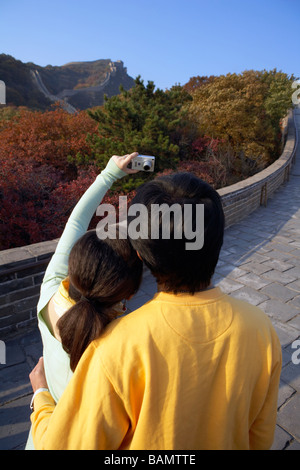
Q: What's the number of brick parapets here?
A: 1